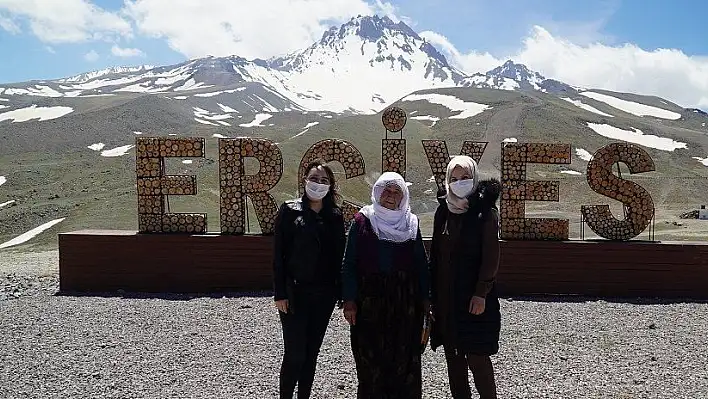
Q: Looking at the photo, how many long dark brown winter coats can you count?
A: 1